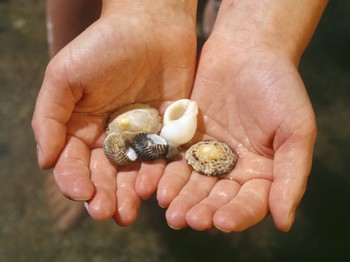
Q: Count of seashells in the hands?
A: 5